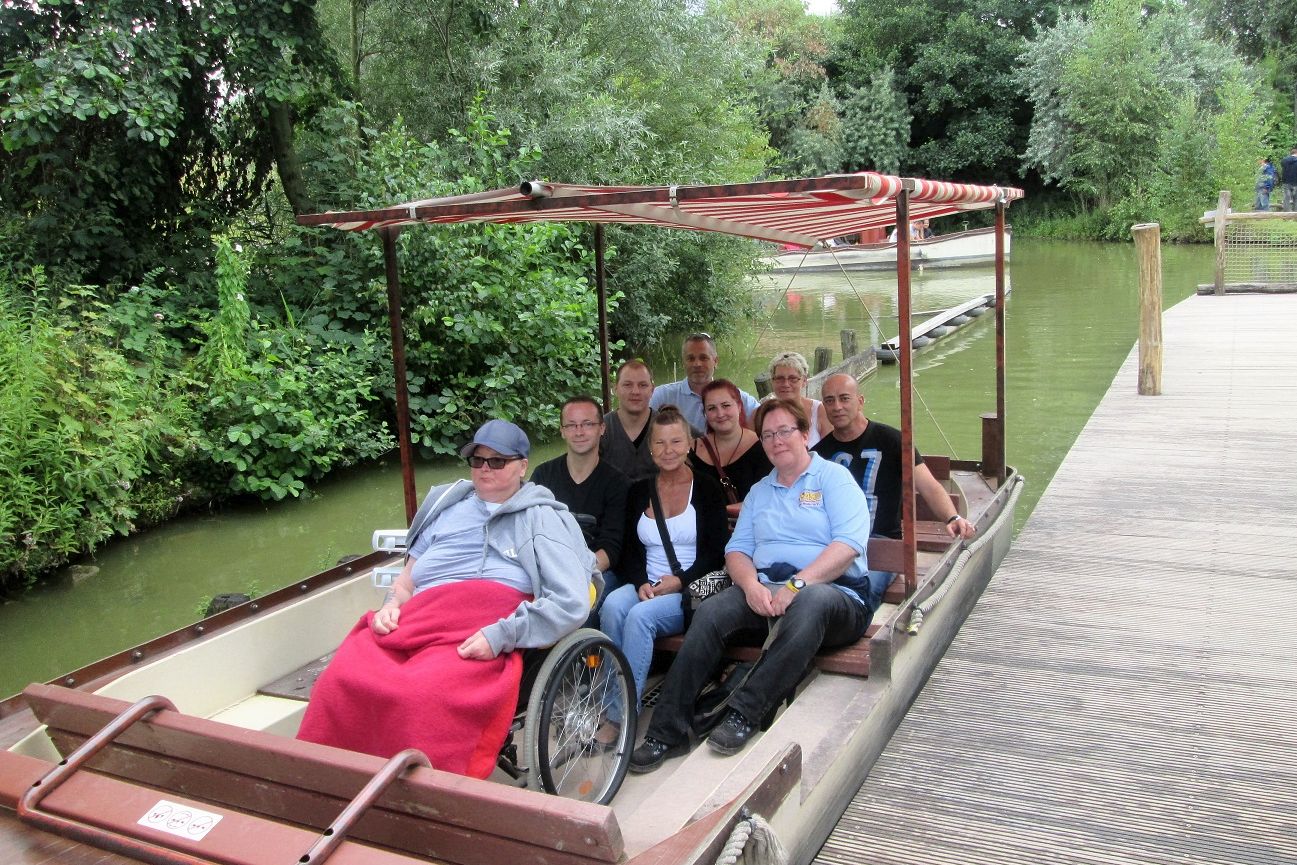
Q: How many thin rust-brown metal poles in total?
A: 4